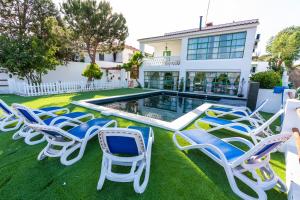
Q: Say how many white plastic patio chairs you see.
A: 7